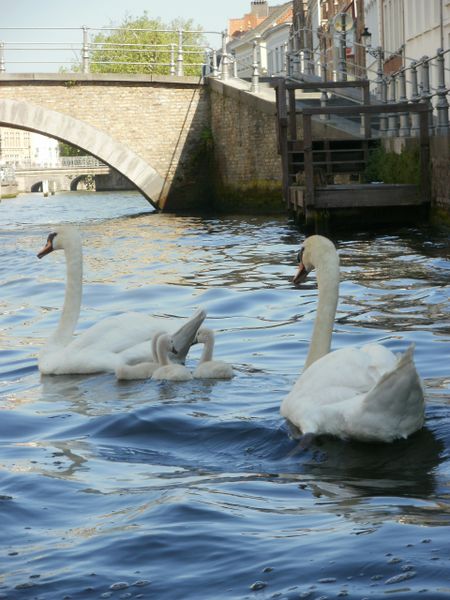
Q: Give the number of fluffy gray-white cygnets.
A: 3